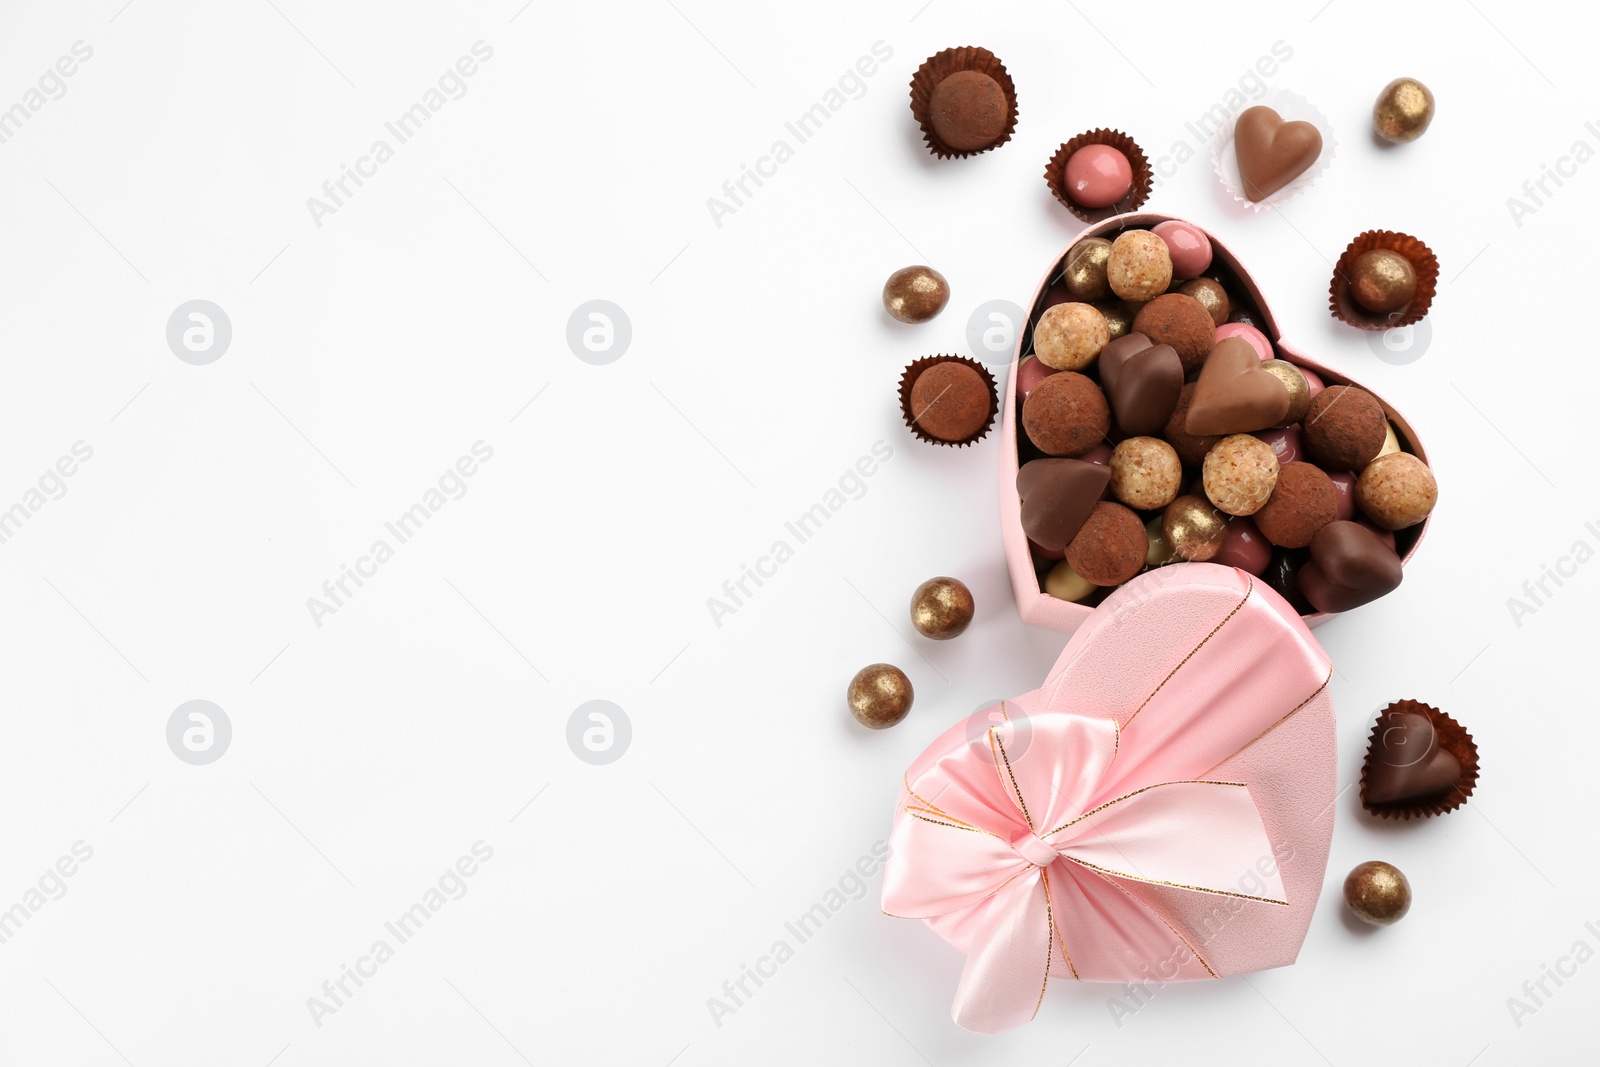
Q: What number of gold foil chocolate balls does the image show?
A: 11